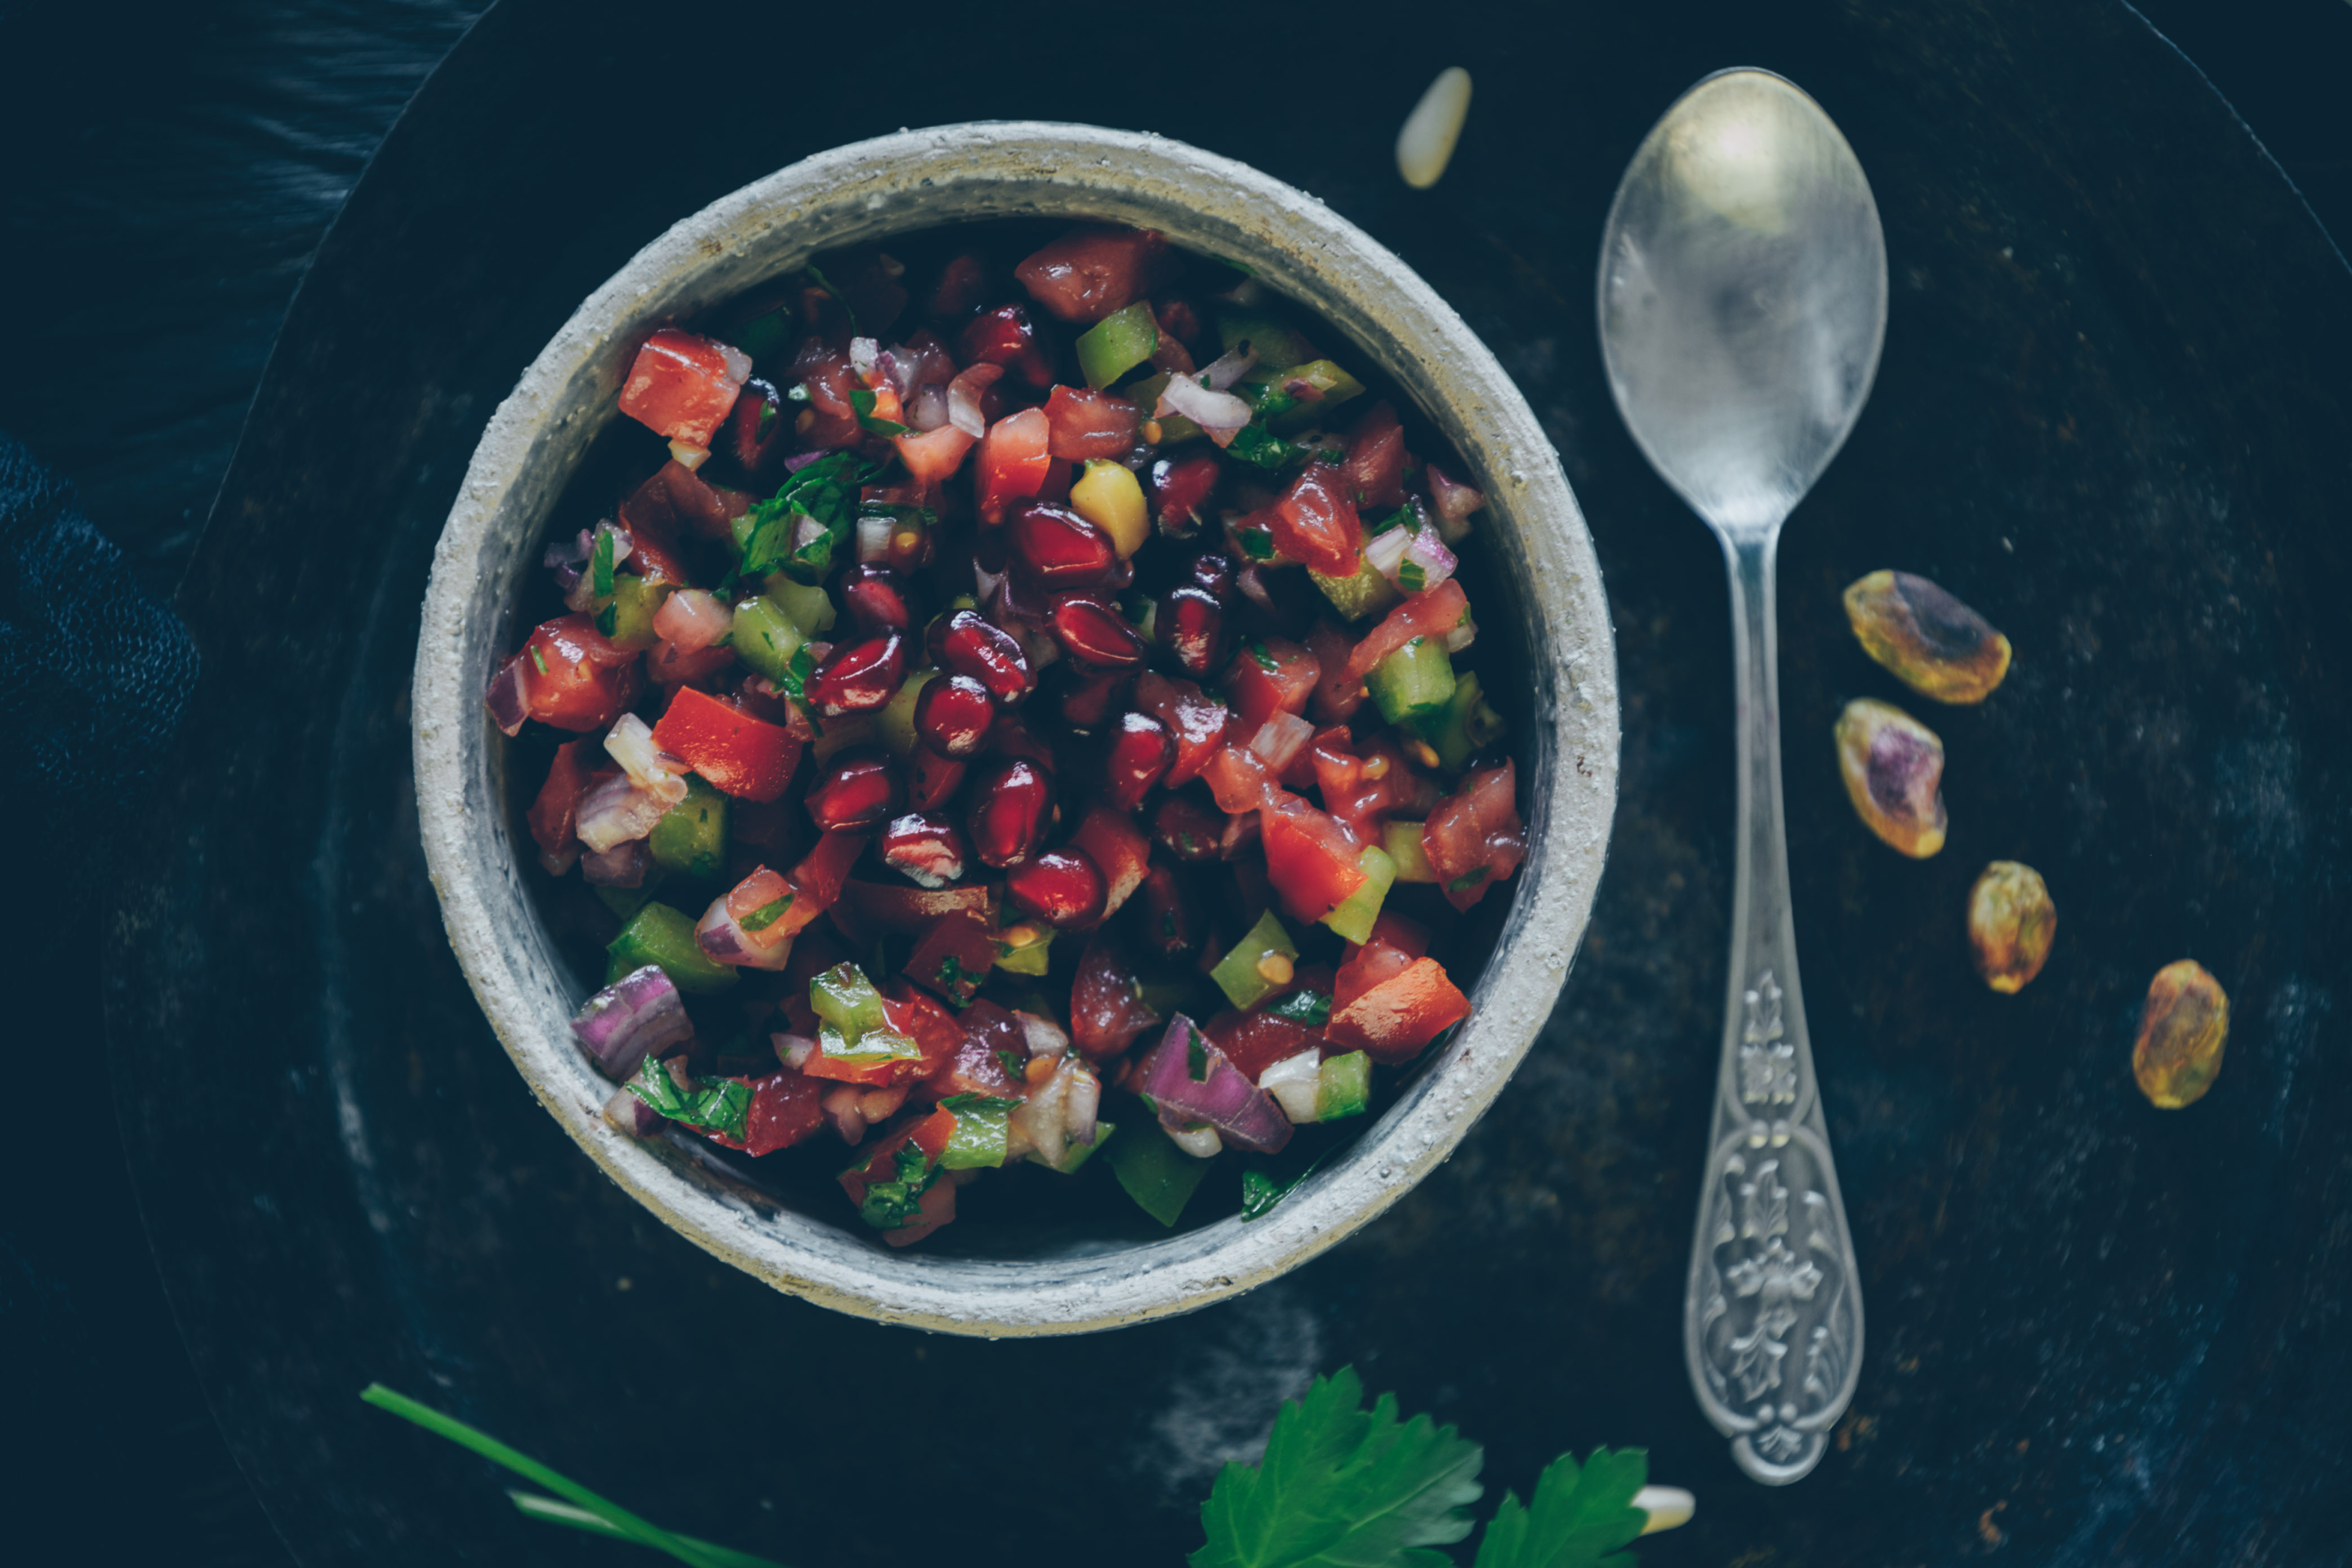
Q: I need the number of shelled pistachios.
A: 4